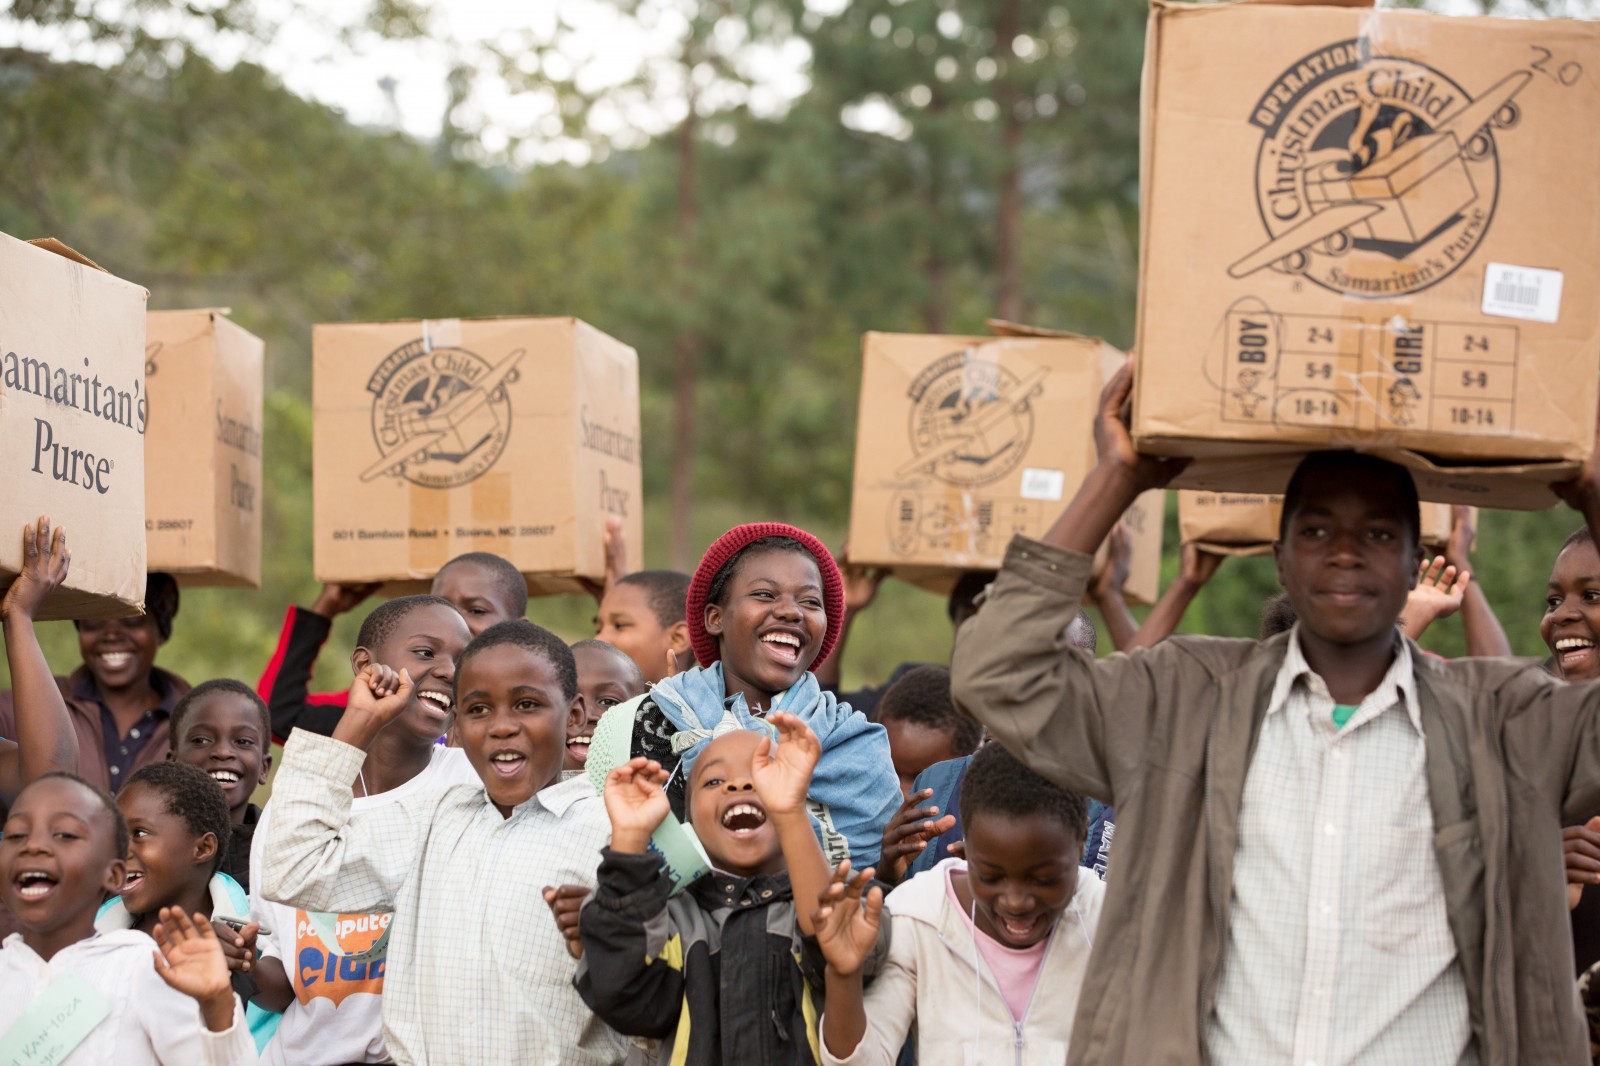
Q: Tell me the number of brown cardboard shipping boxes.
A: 6